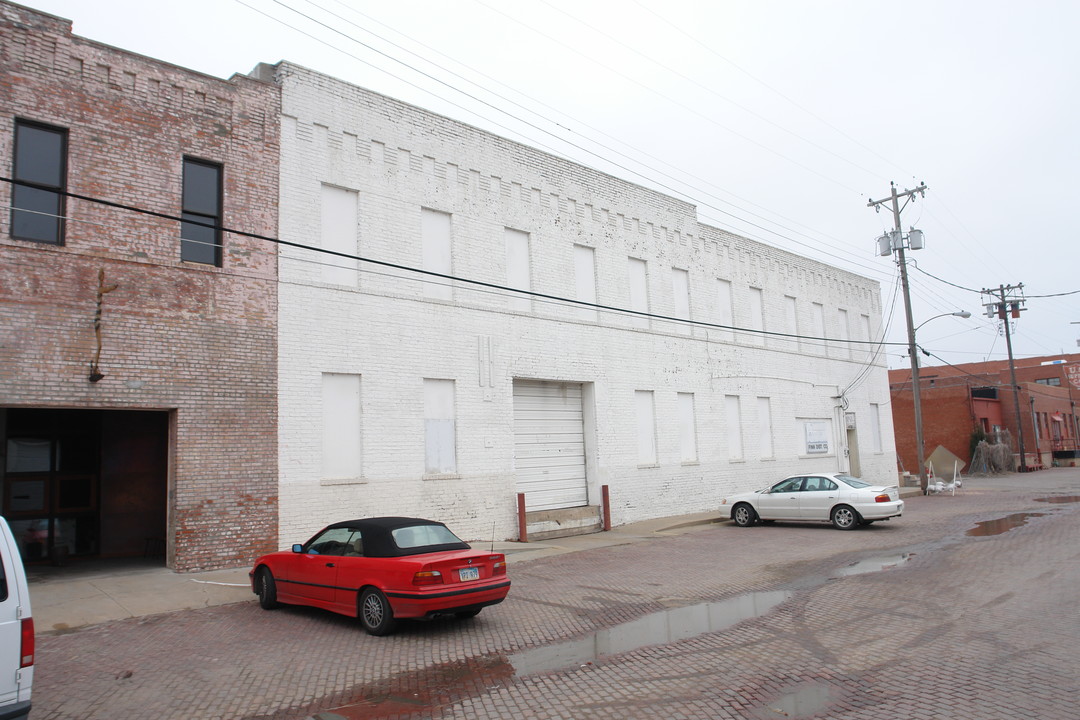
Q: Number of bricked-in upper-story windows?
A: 12